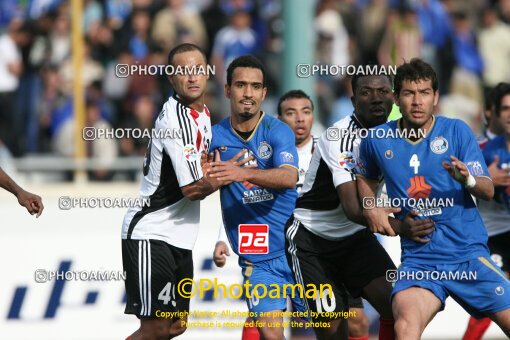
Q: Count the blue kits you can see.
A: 3